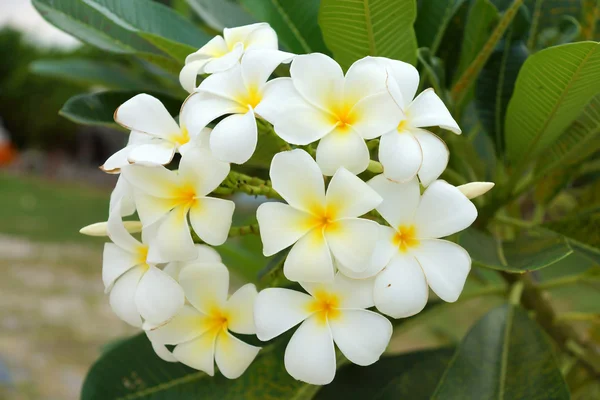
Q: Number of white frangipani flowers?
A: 11